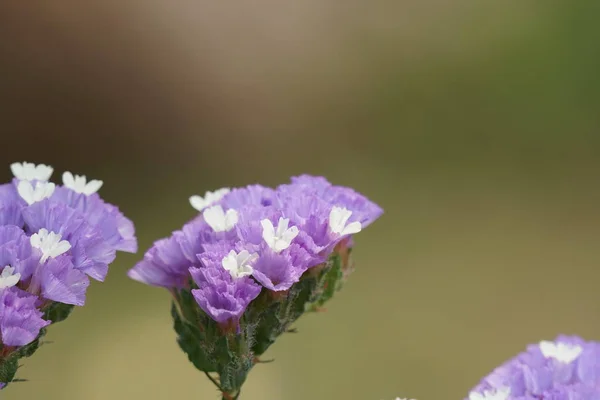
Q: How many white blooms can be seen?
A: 12